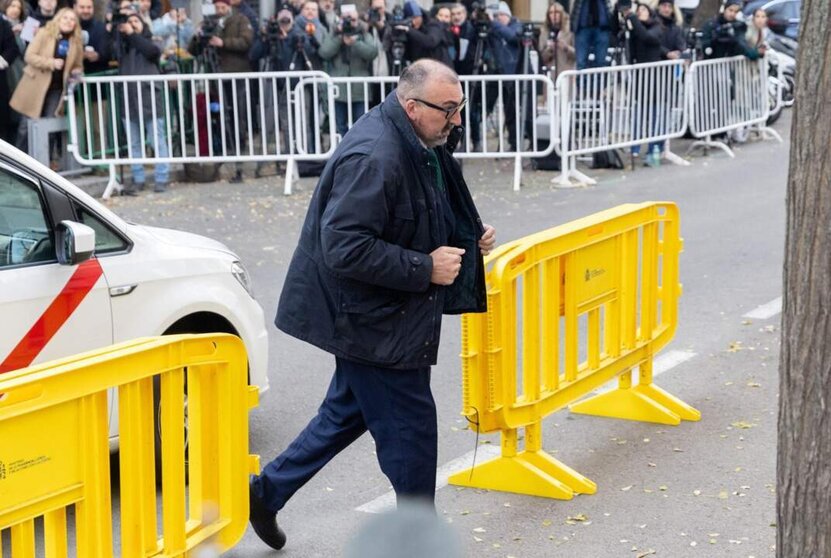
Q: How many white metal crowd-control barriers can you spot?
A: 4